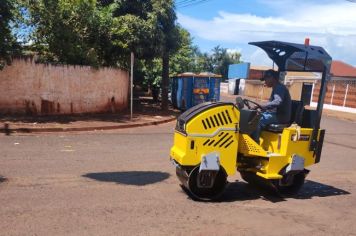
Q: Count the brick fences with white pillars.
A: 1